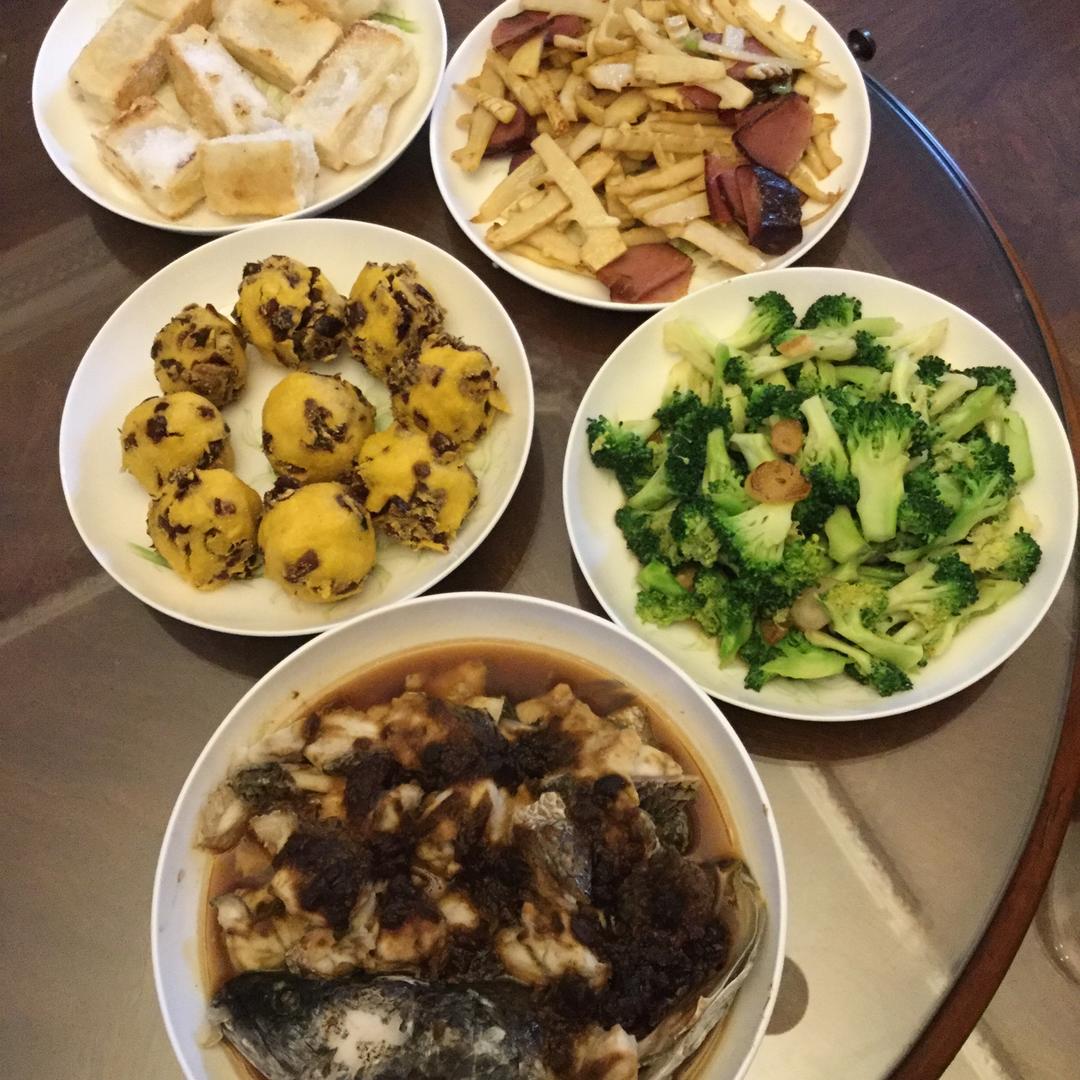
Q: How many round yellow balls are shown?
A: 9